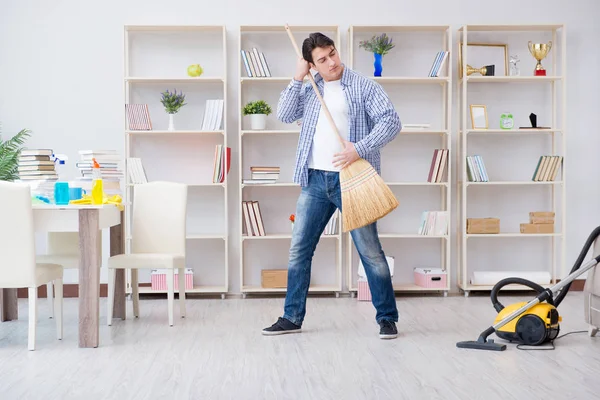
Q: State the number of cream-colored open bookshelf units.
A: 4